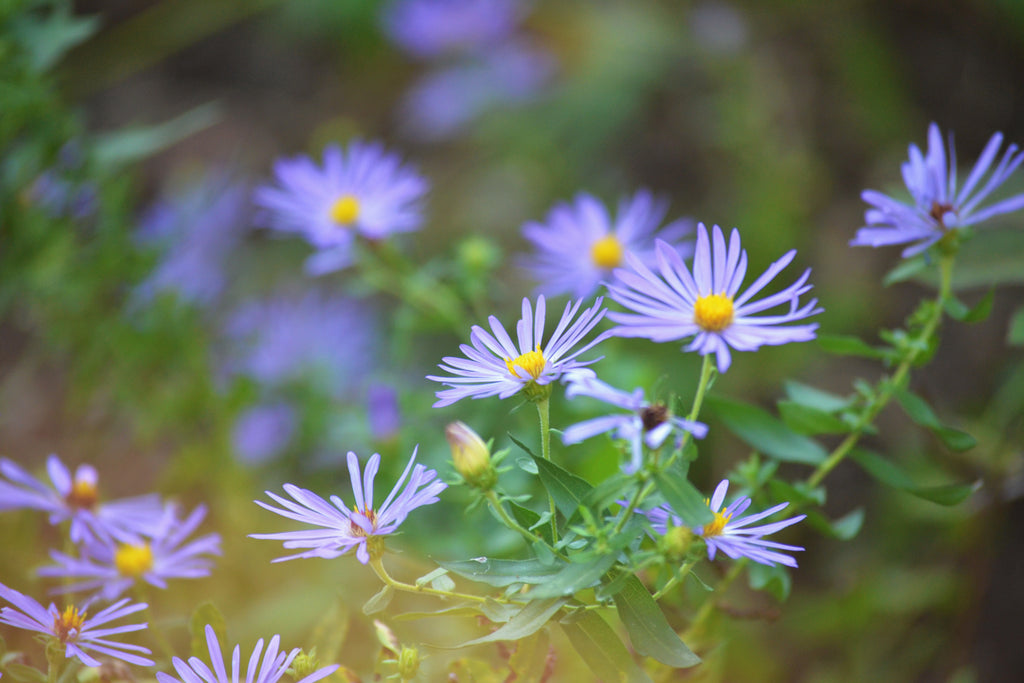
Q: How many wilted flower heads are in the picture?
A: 1